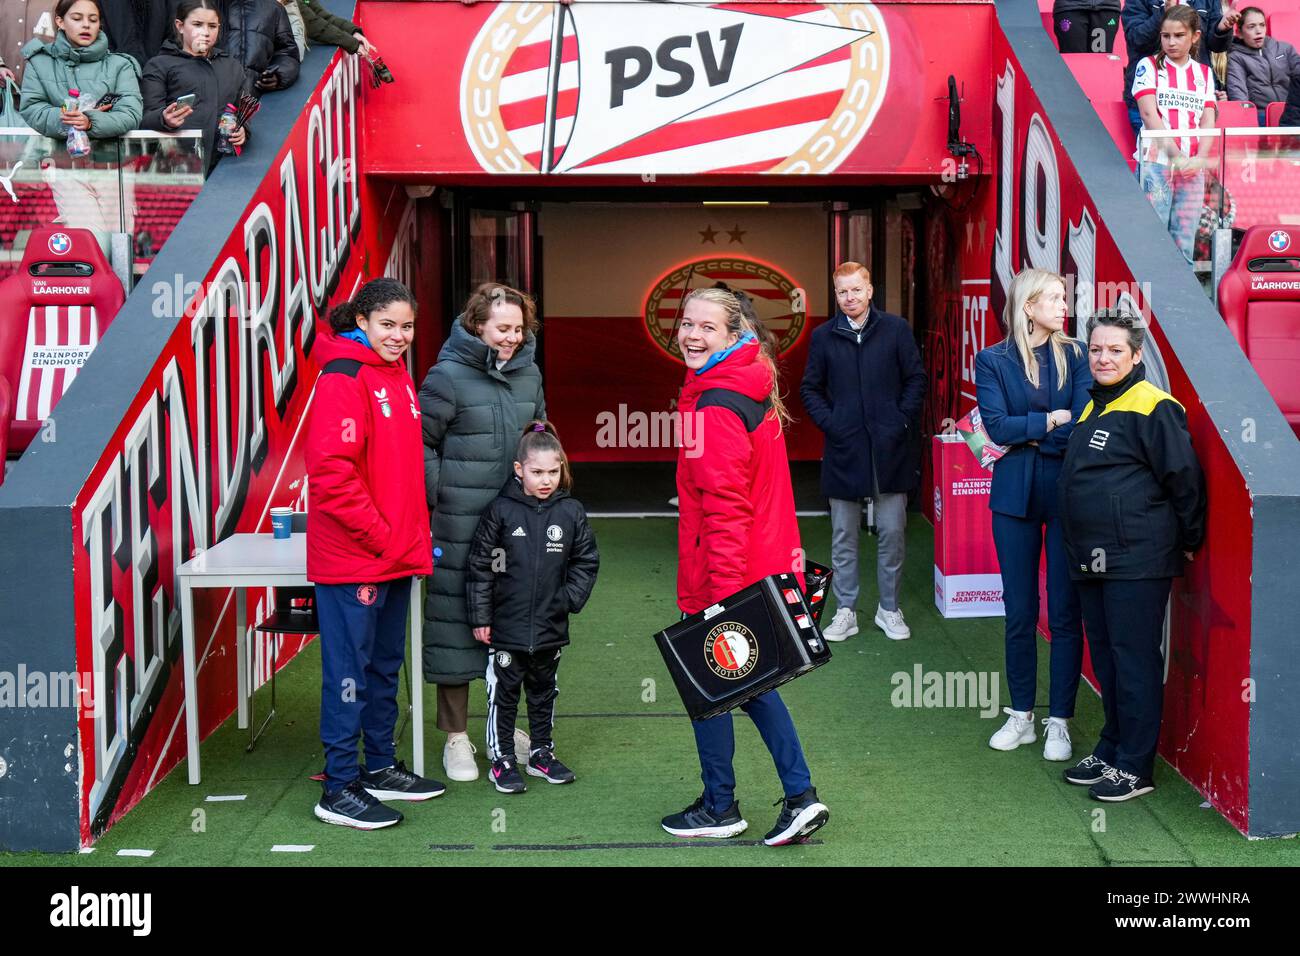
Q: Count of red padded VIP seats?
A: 2